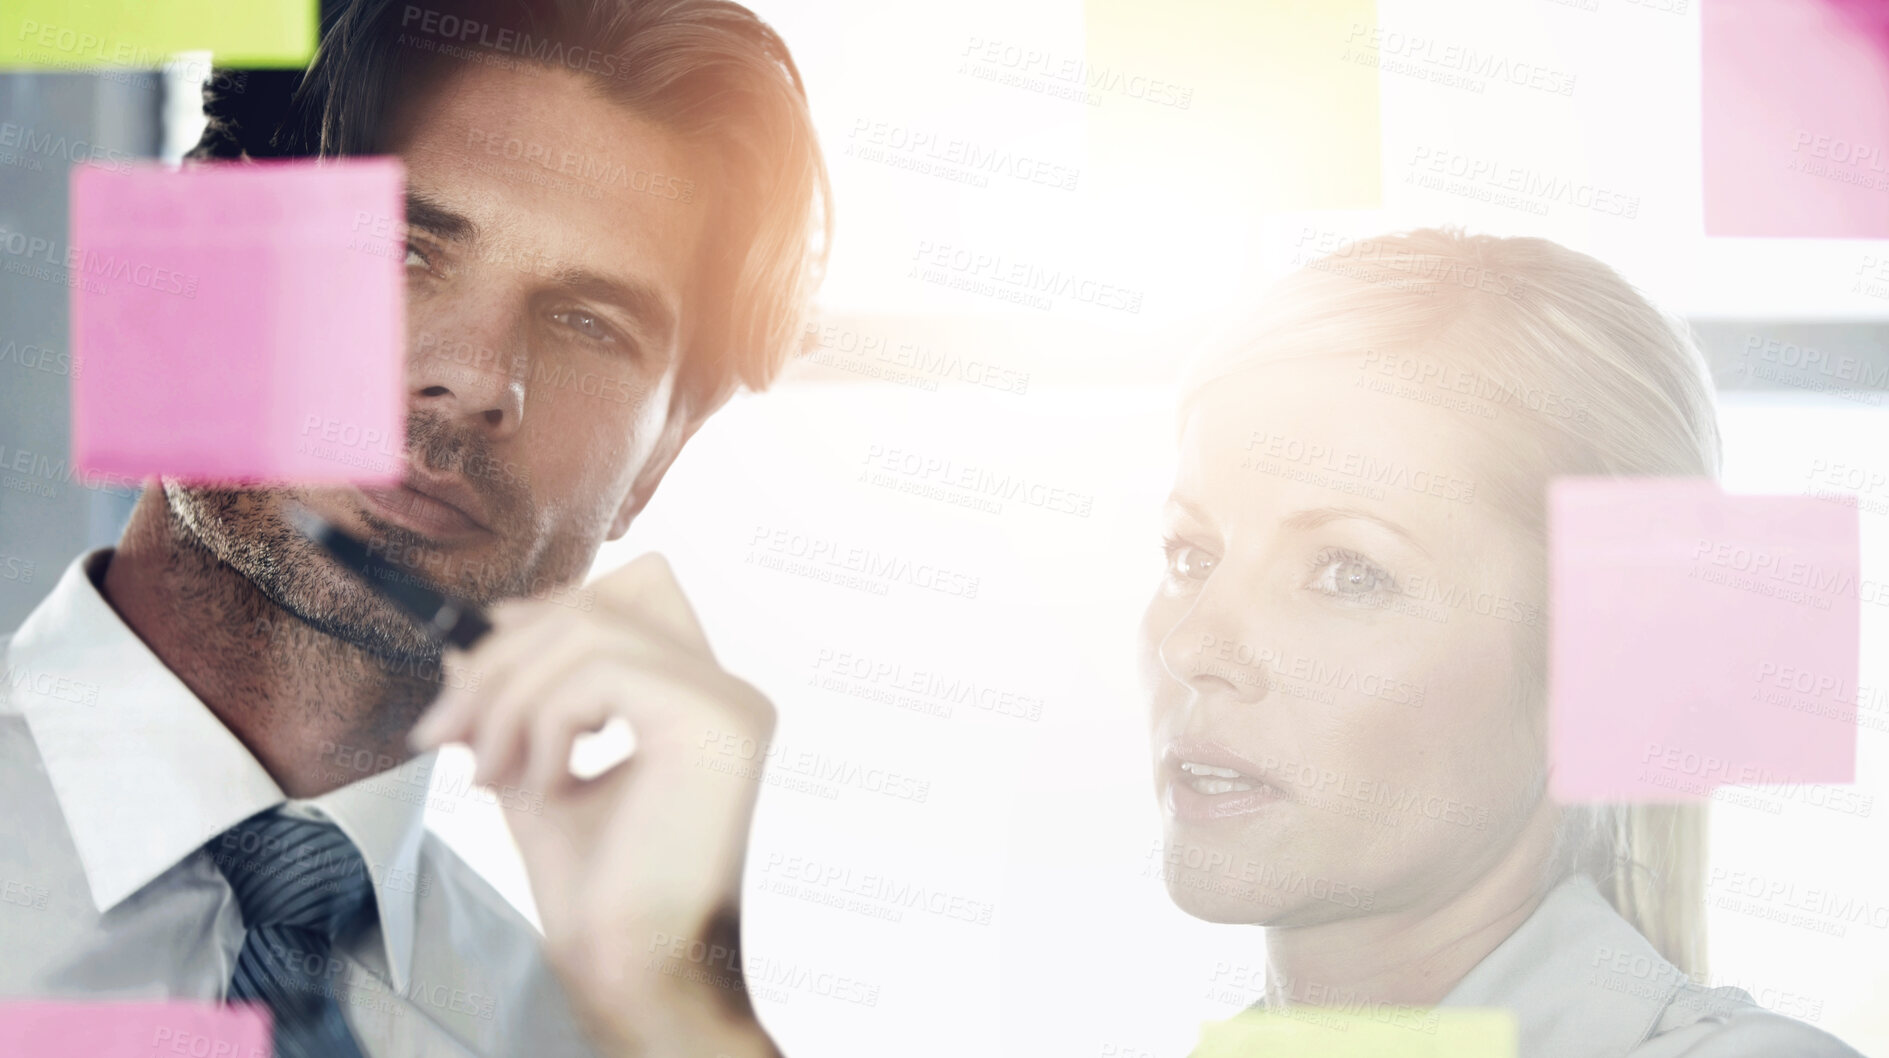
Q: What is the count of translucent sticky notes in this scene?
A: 7